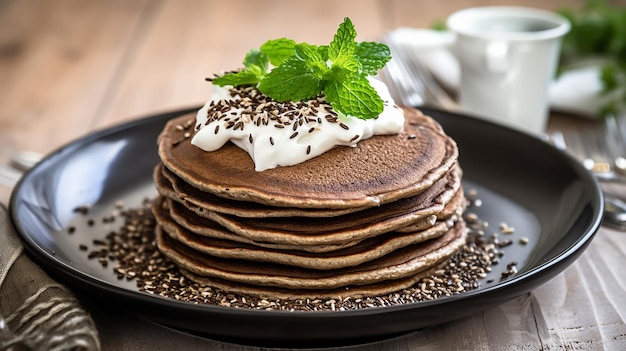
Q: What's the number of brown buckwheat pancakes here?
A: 7